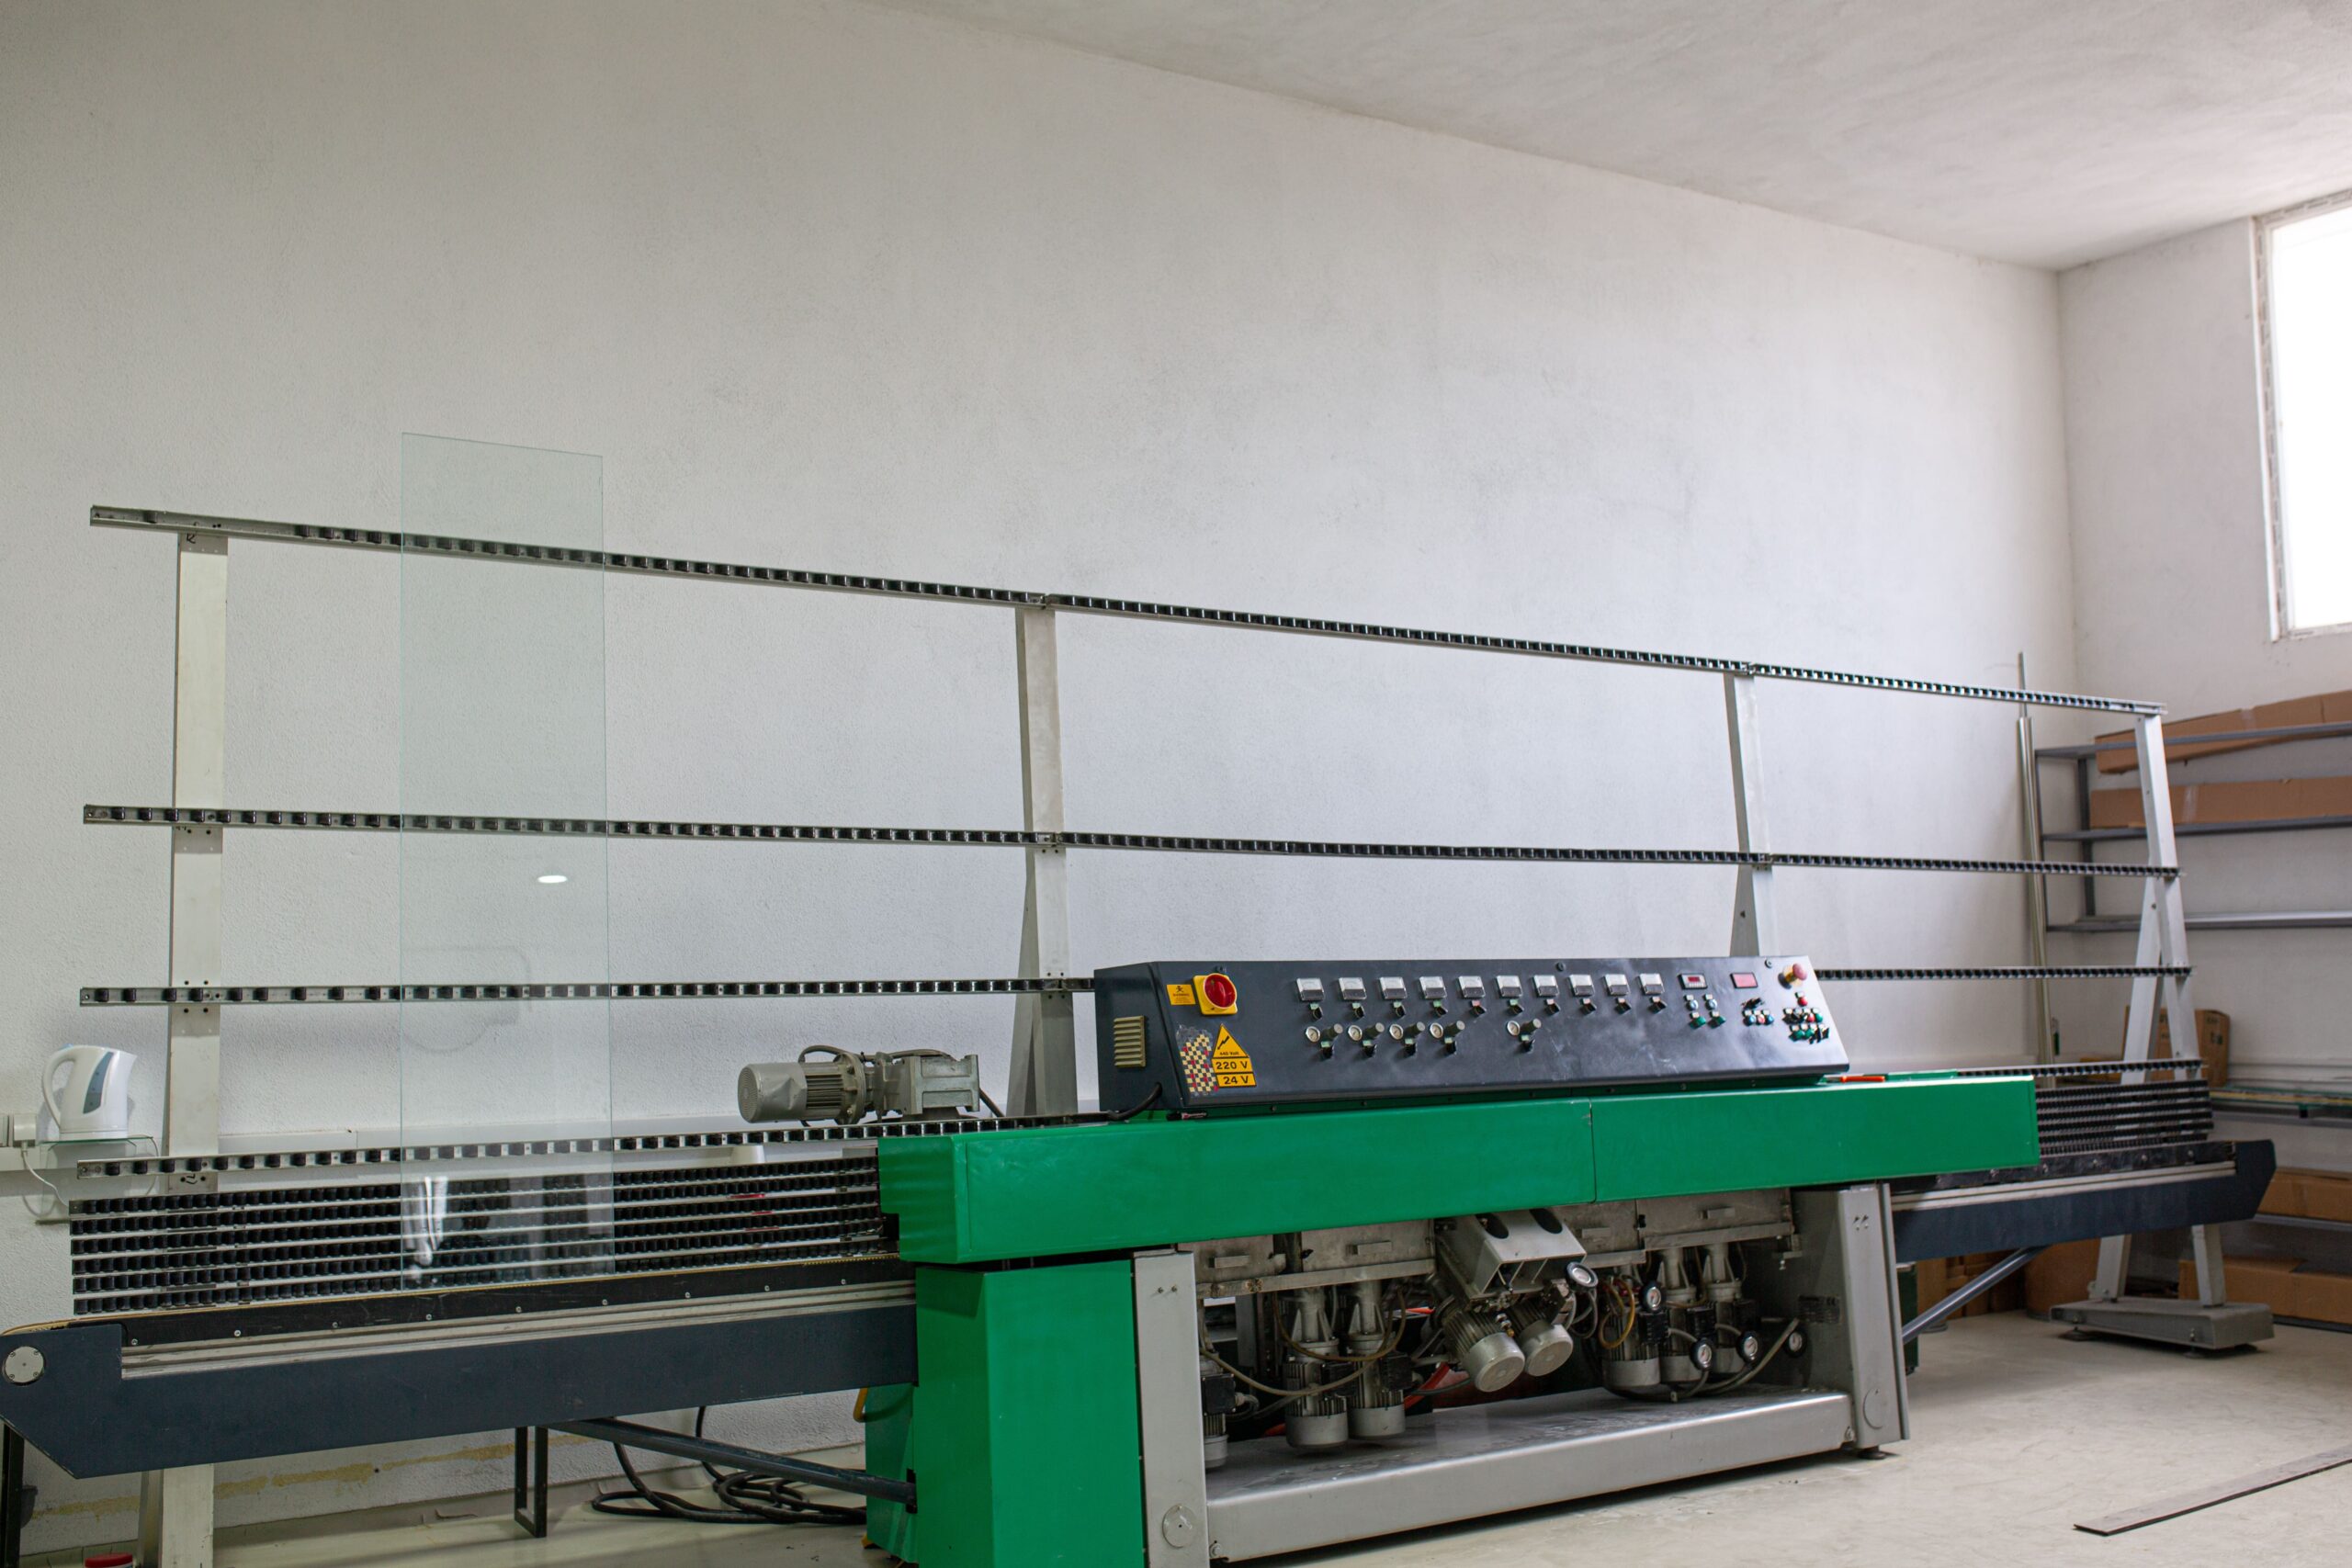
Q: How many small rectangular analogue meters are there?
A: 10